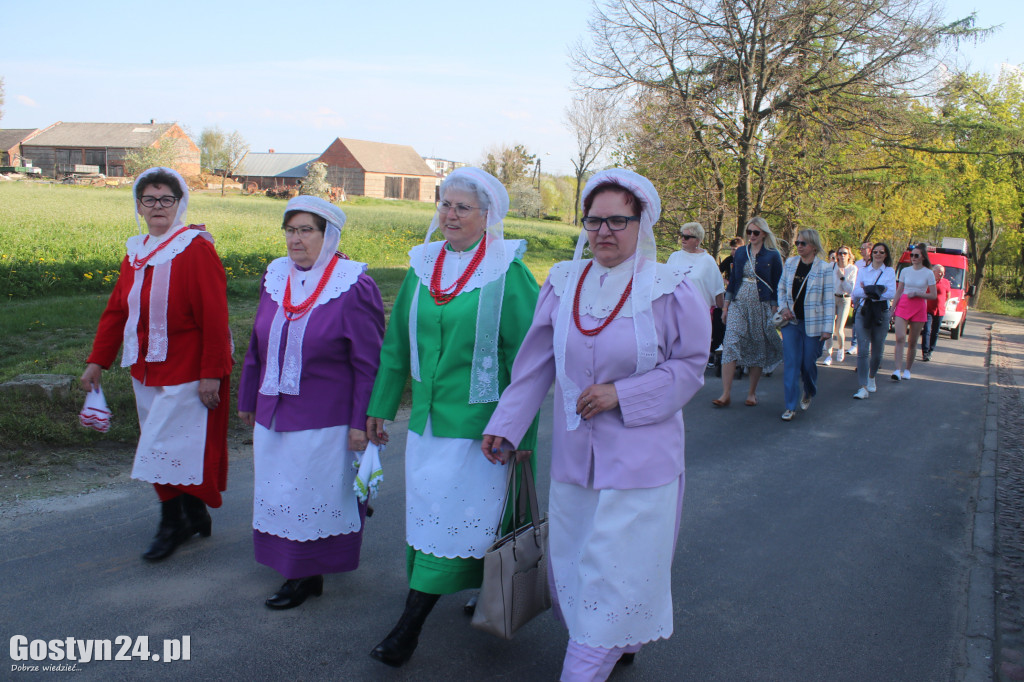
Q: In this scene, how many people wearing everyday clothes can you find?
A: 10